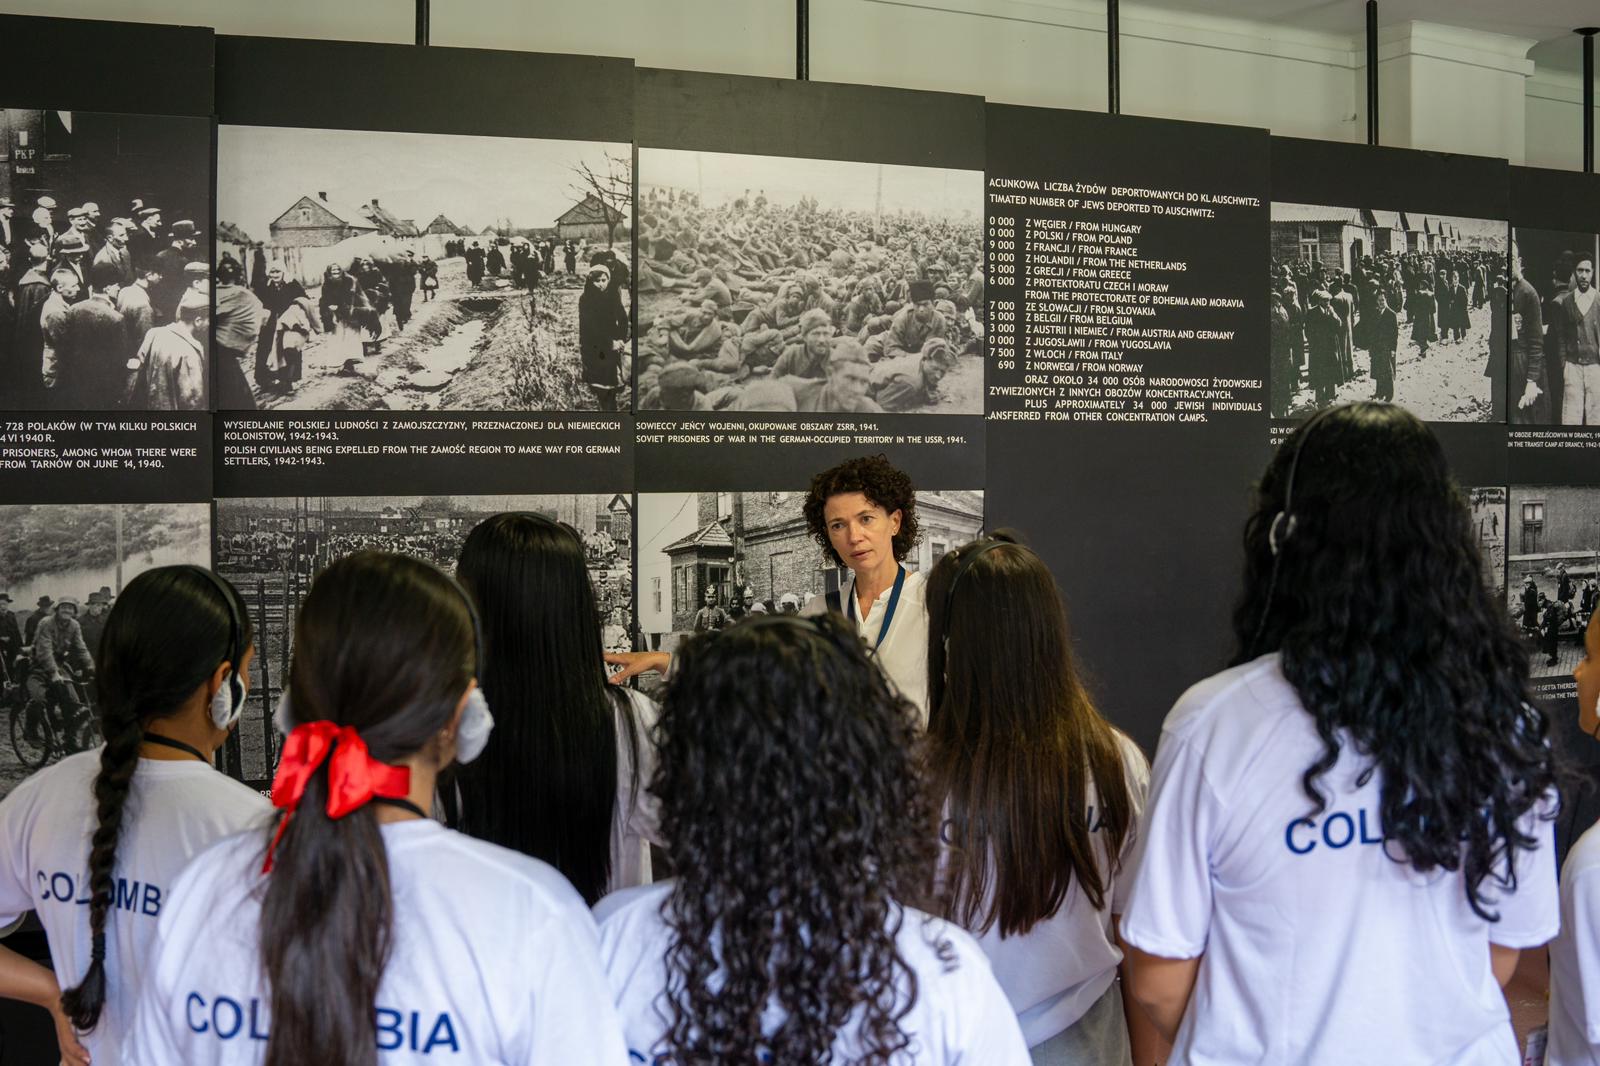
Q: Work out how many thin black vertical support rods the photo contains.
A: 5